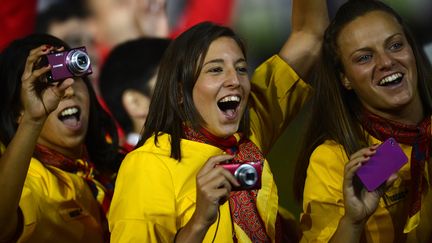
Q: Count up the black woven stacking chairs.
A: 0